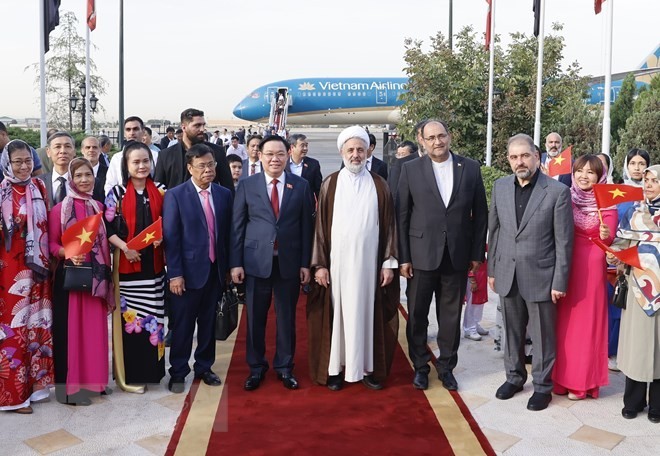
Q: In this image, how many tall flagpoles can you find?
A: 5